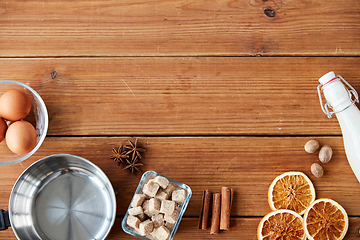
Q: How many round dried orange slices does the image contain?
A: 3